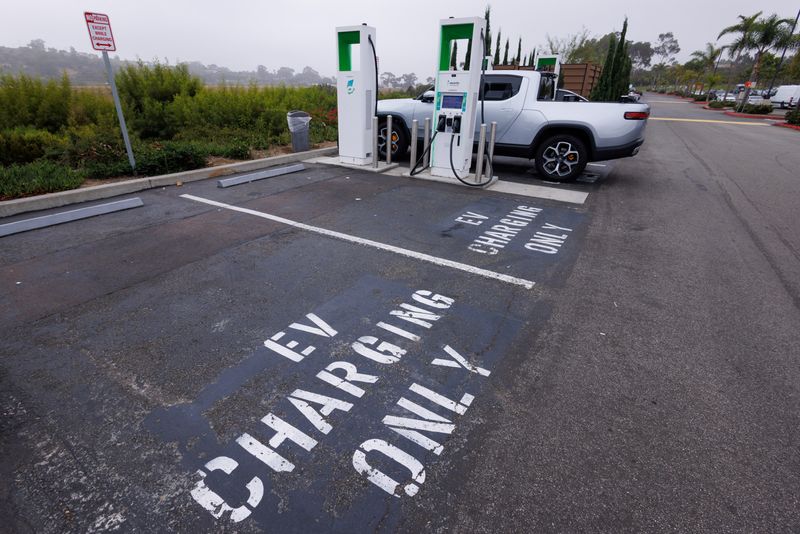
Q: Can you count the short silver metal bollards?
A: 6